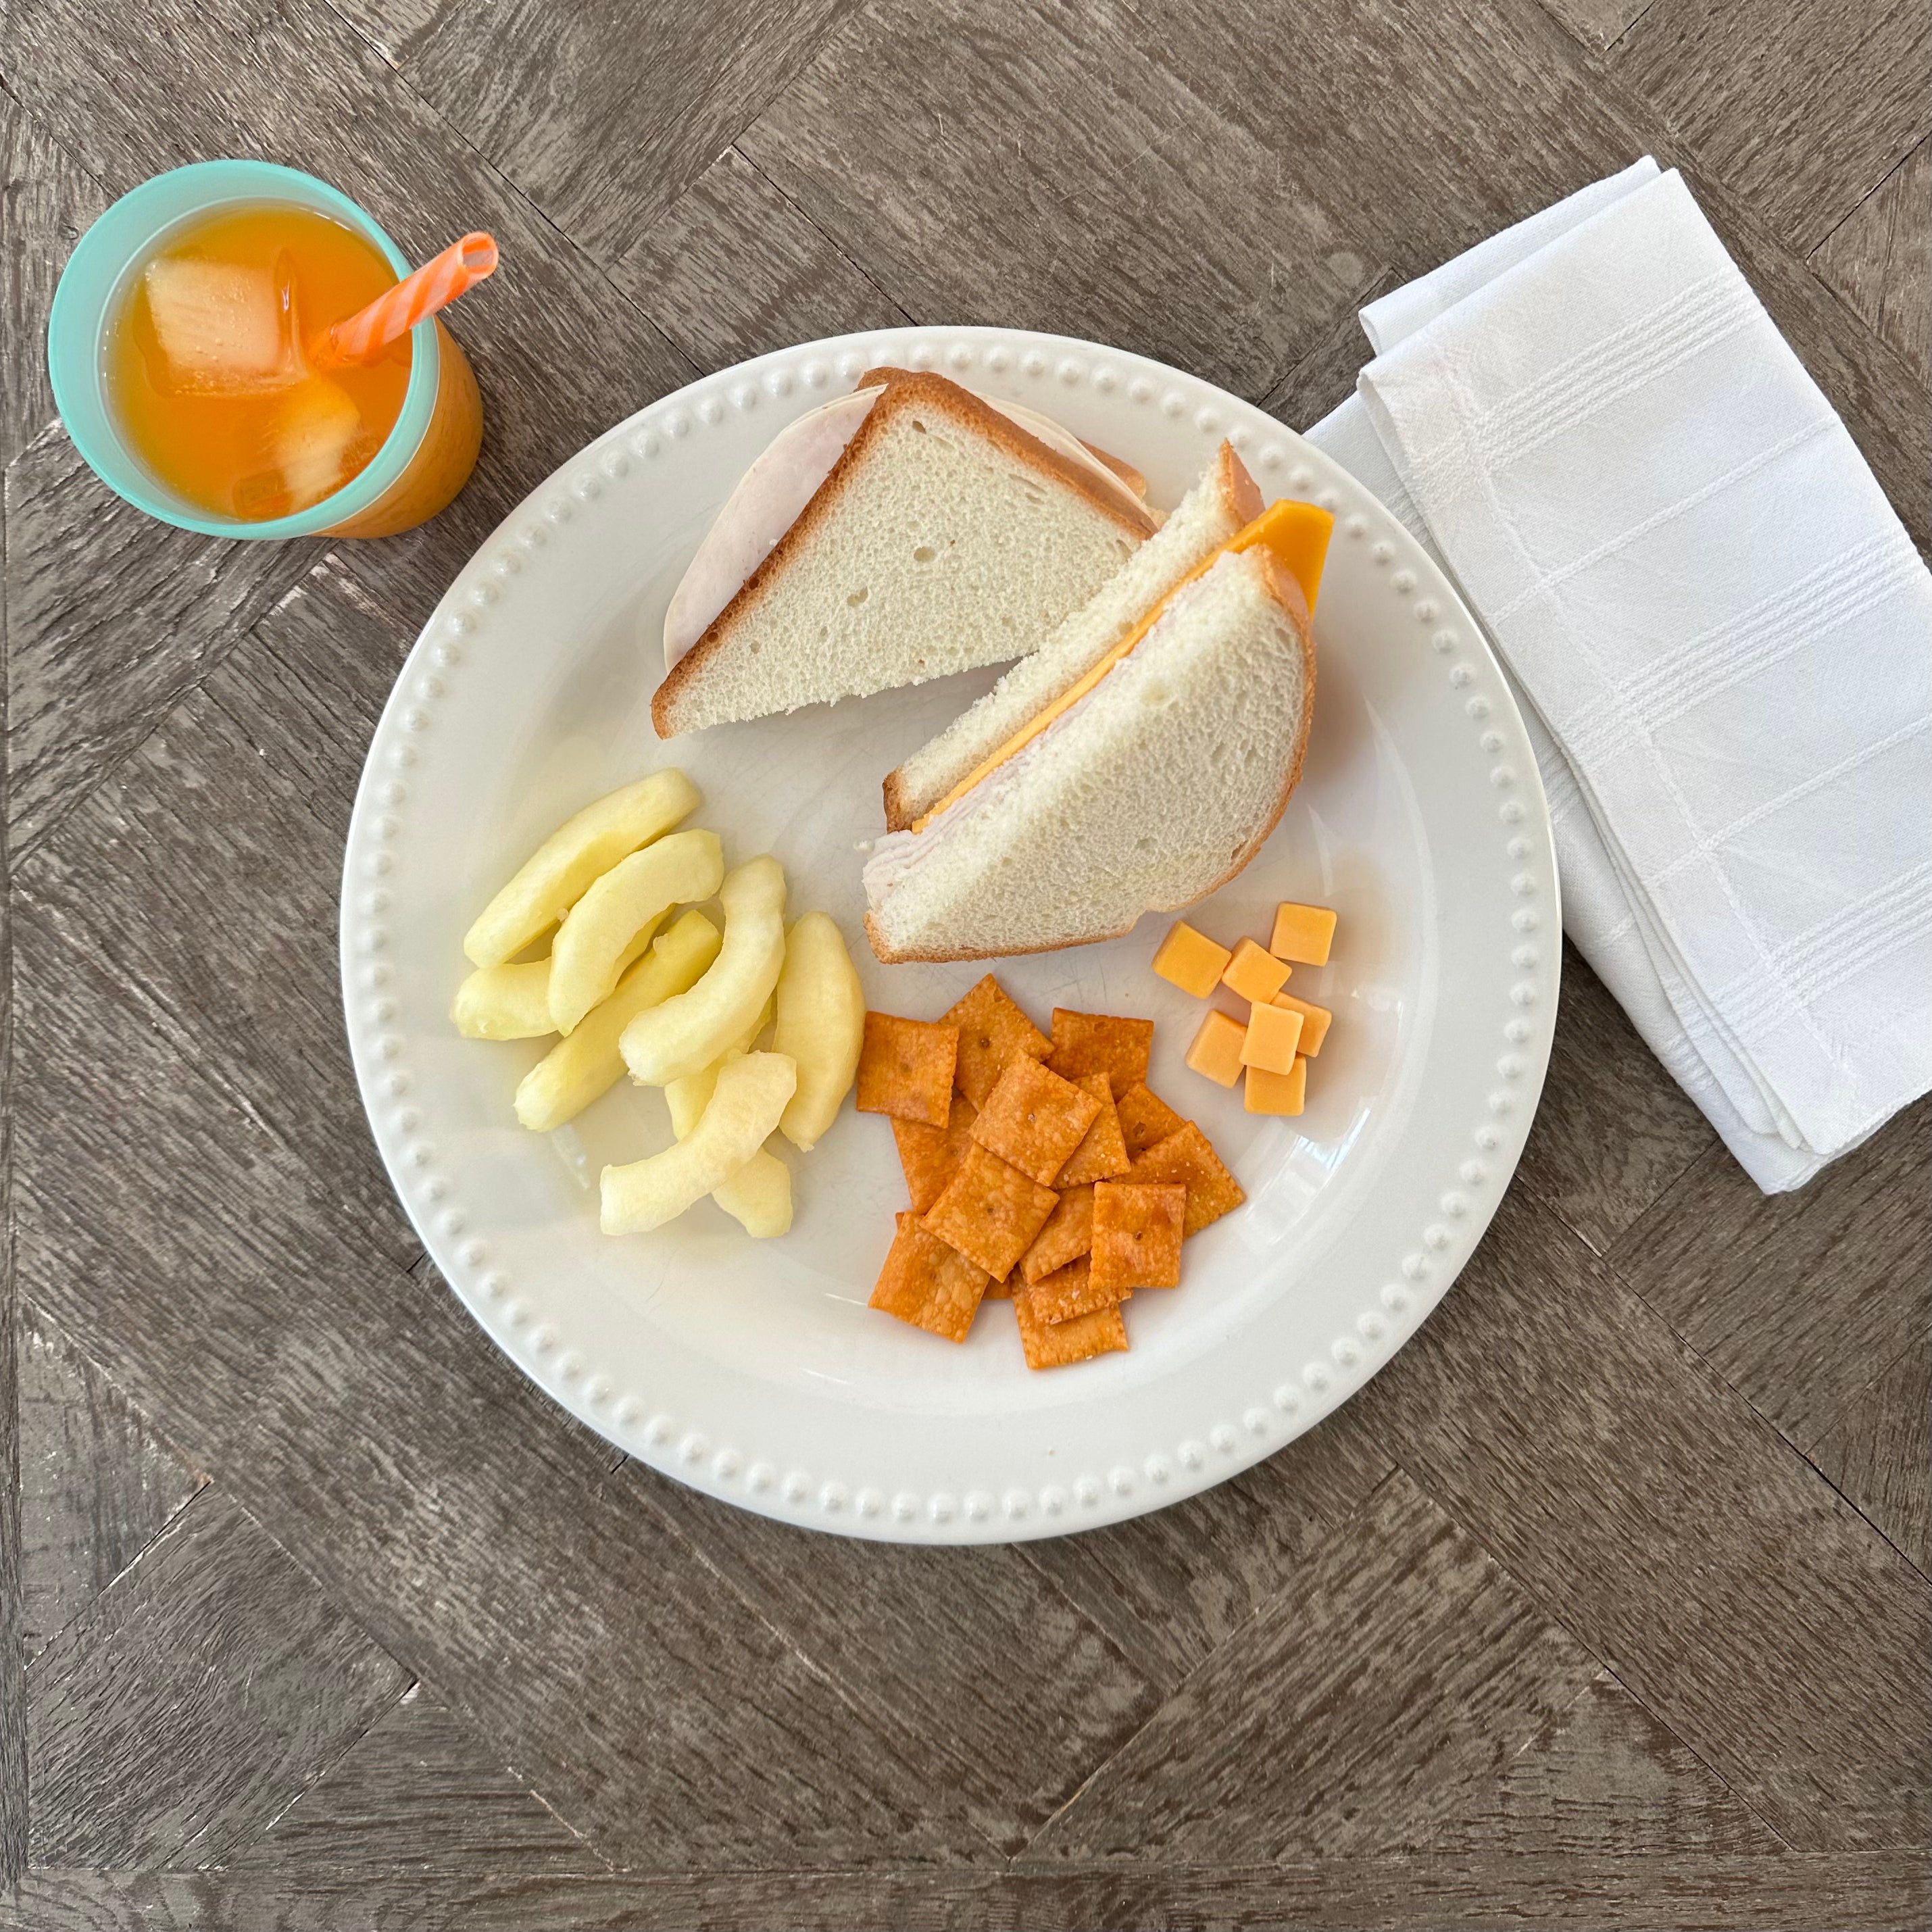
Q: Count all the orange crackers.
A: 15